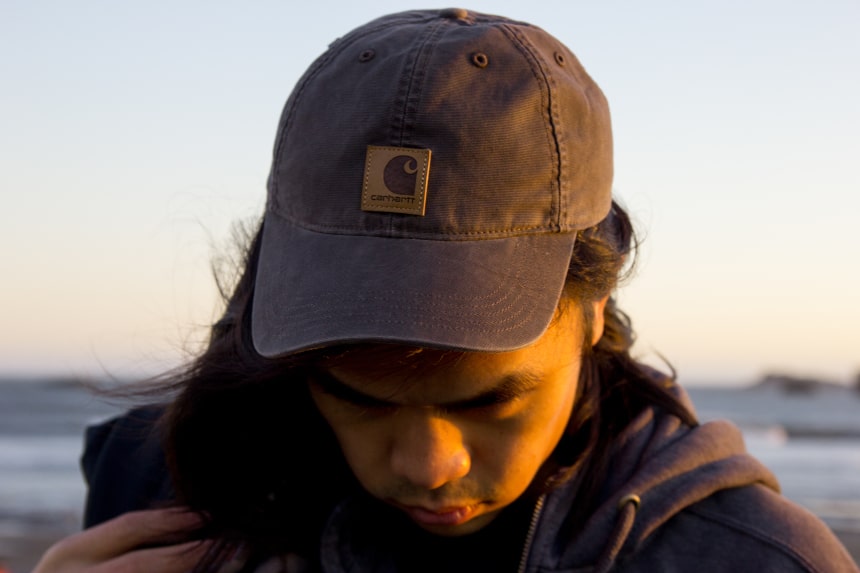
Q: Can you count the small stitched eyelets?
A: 3